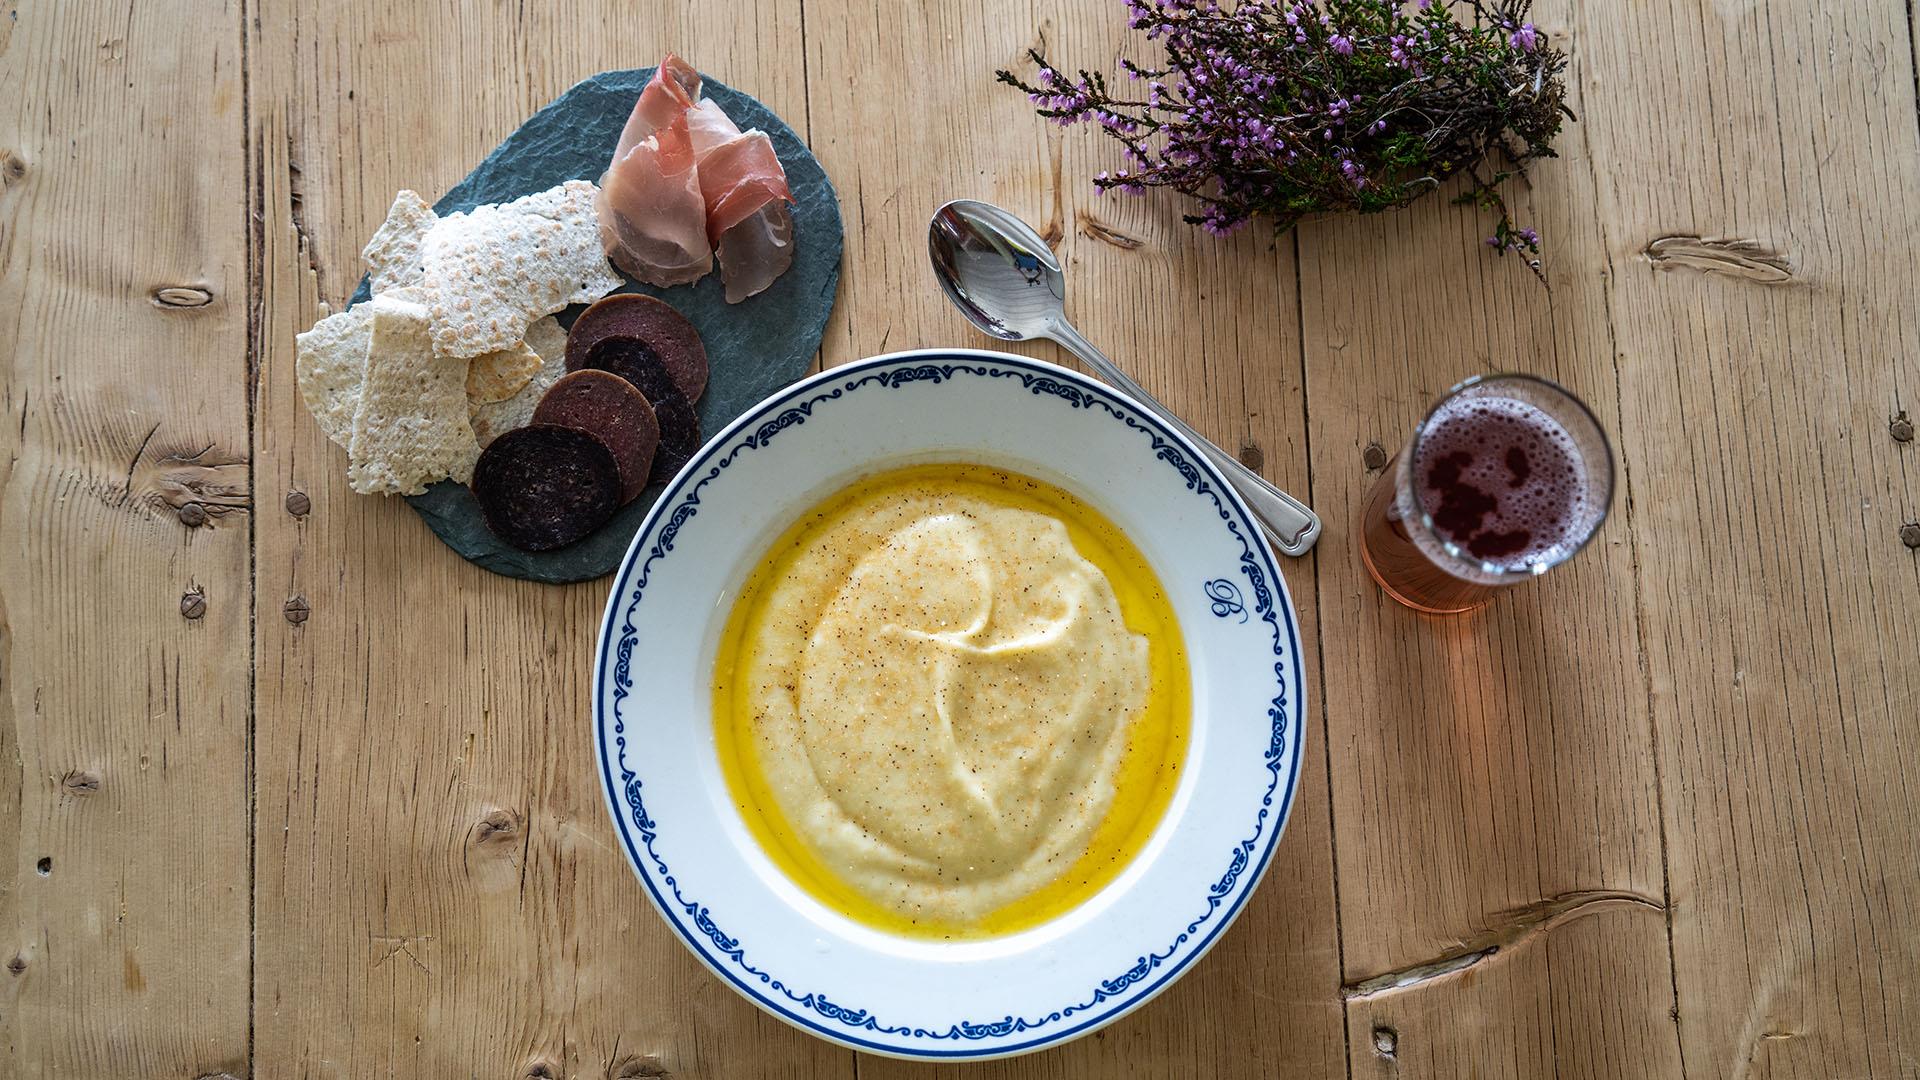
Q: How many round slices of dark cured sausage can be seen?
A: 4